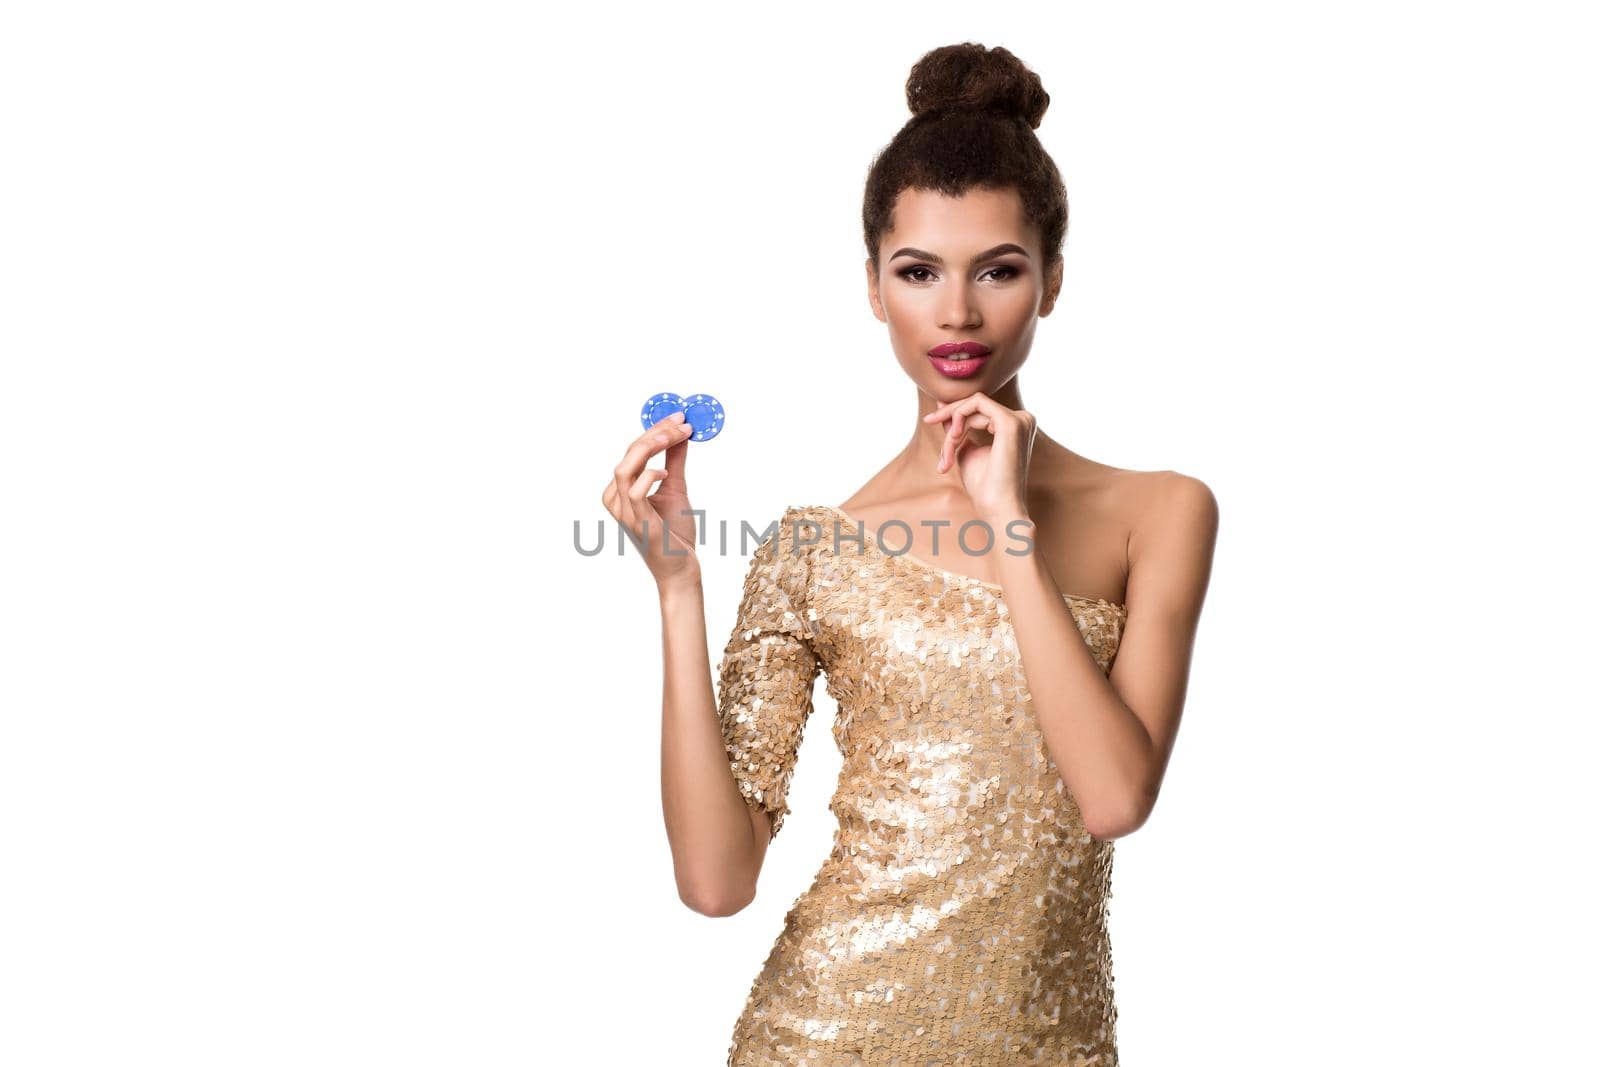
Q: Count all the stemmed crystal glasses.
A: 0